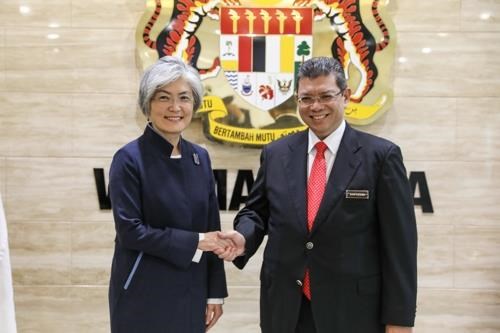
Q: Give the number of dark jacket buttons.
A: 2